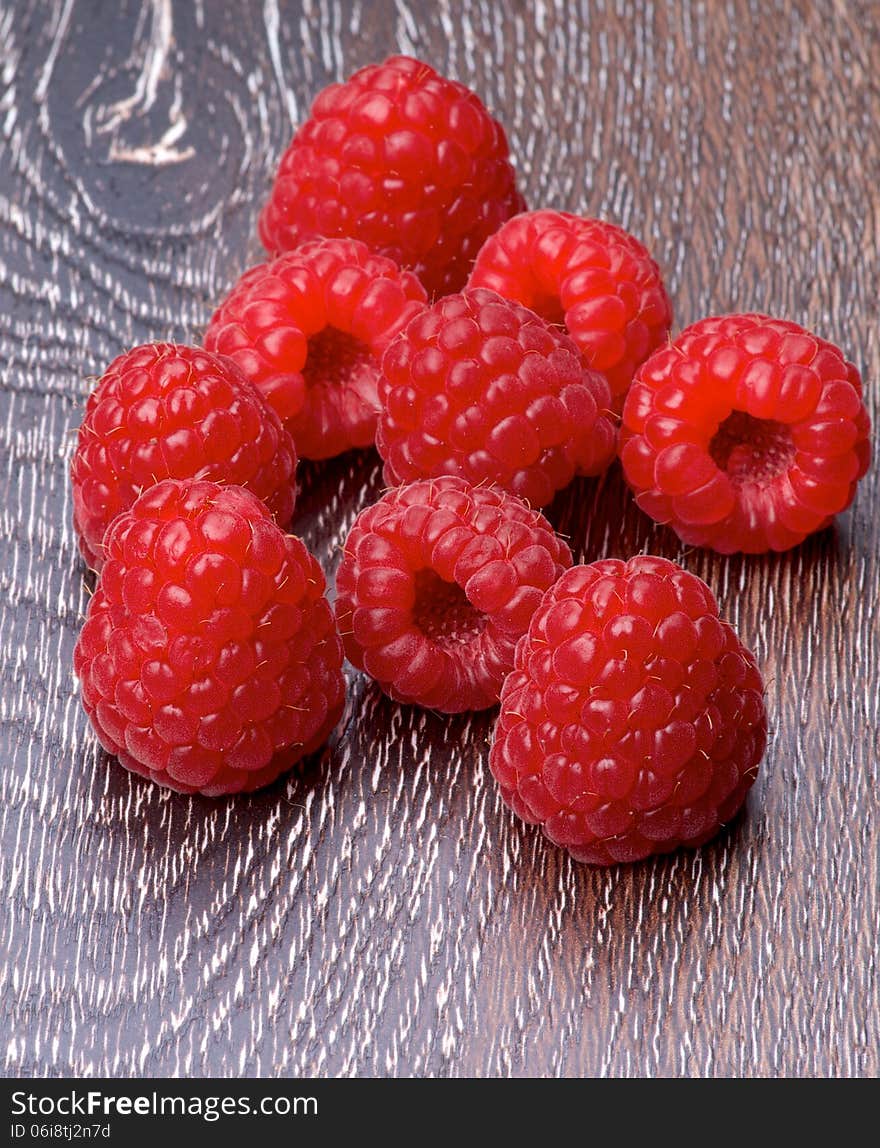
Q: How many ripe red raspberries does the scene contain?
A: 9